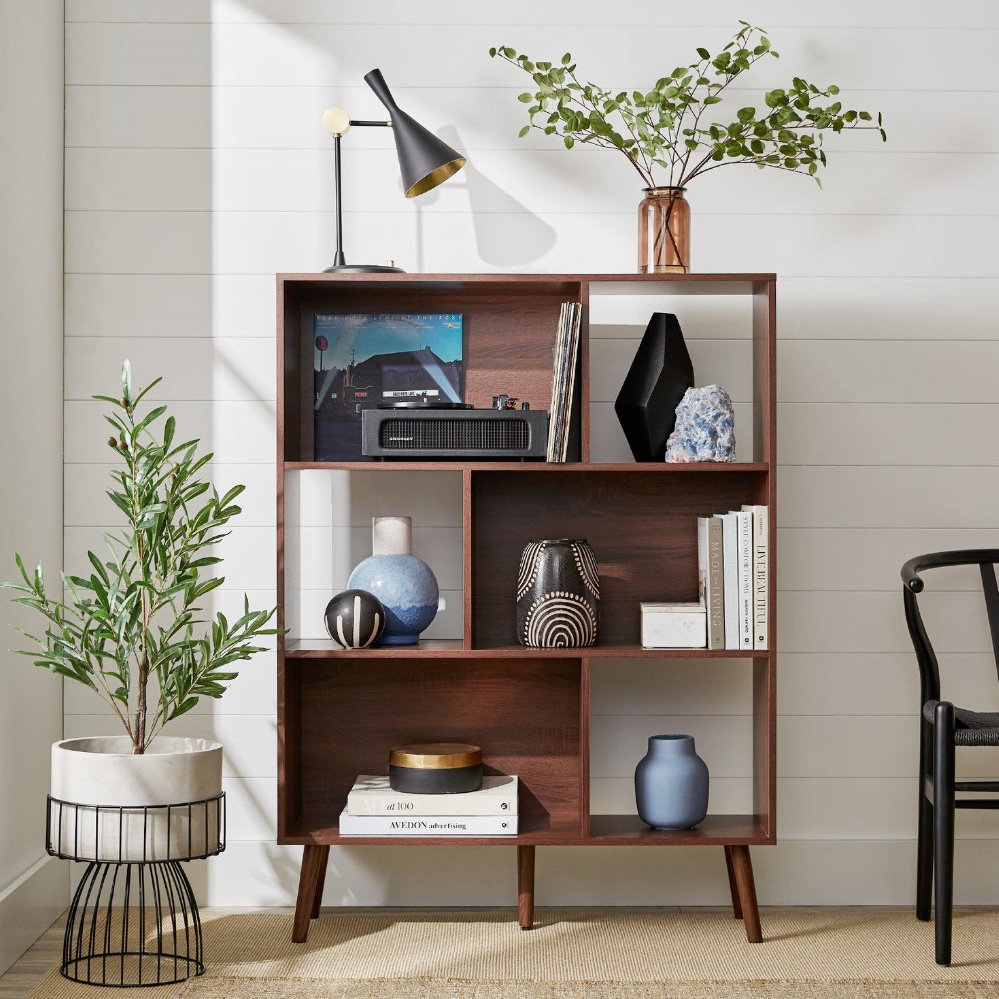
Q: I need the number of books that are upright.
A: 4